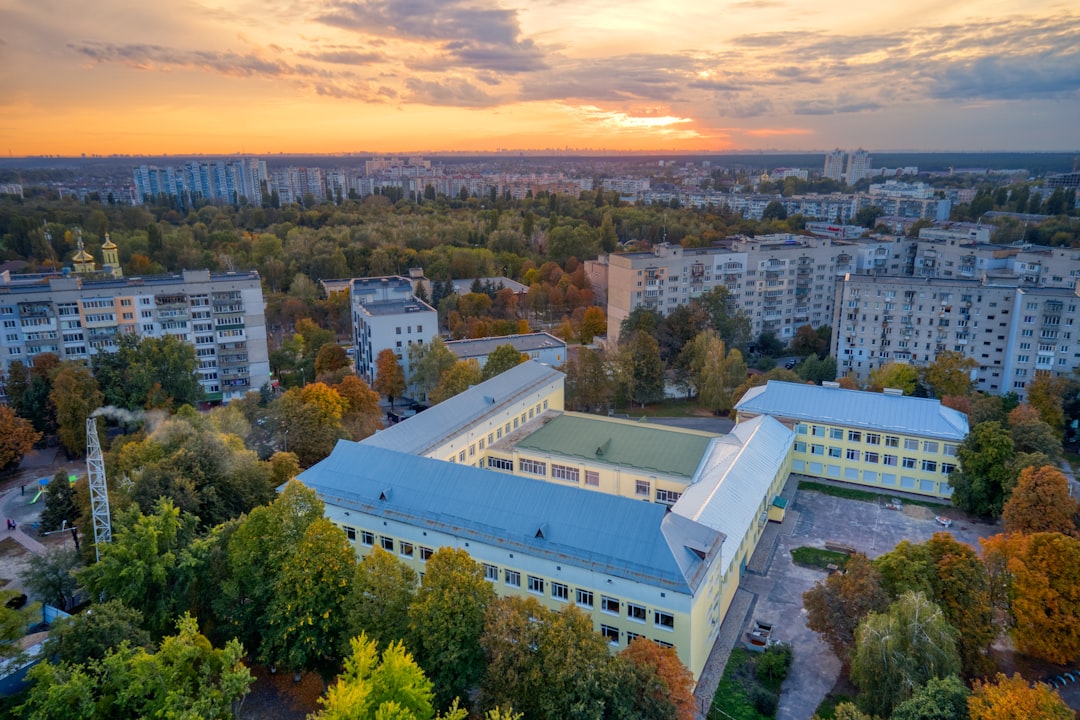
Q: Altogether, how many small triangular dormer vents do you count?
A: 5